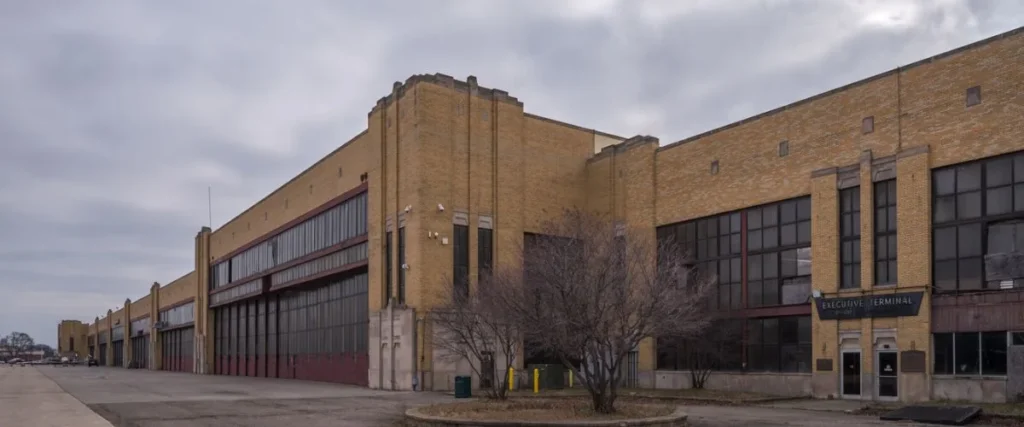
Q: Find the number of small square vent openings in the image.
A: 4